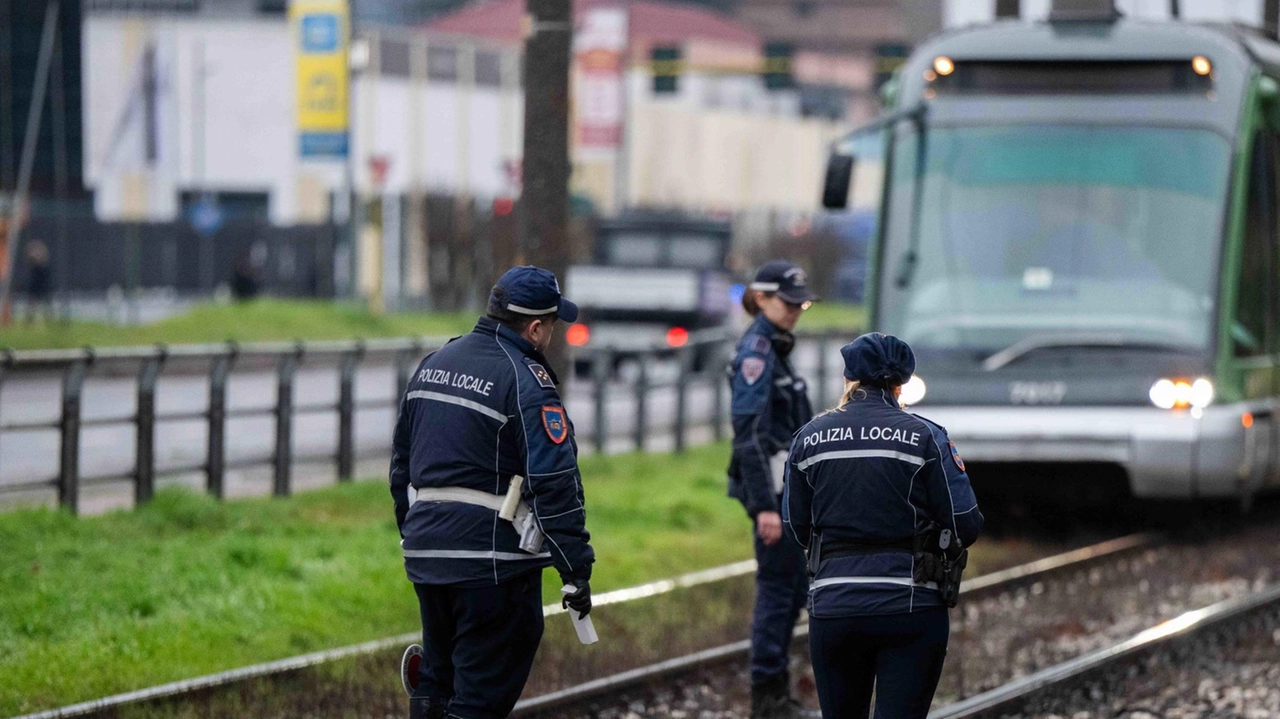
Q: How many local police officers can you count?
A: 3